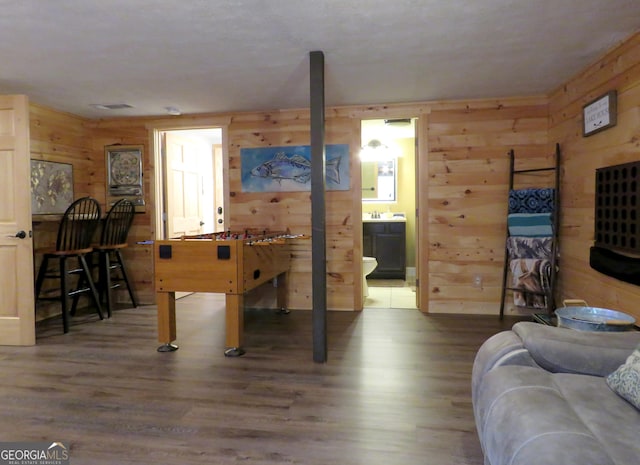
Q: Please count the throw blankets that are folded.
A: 4